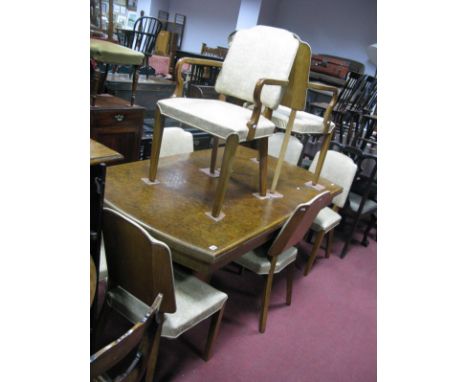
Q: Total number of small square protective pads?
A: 7